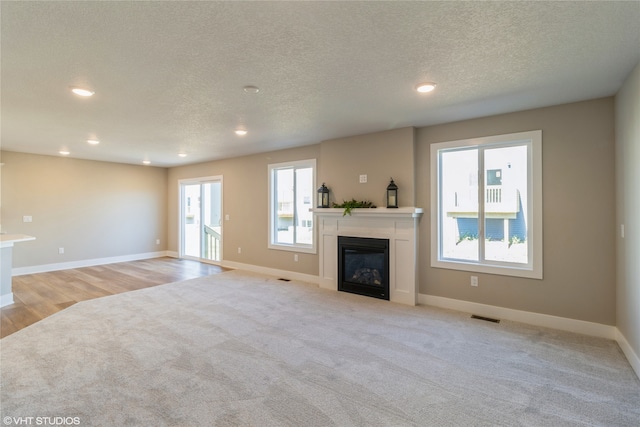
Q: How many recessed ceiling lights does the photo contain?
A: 7